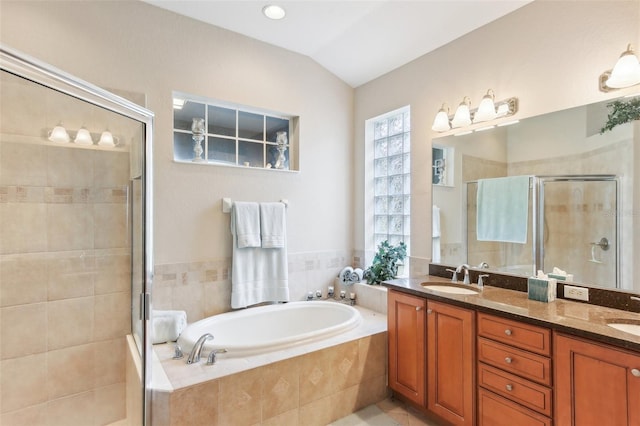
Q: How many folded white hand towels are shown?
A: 2